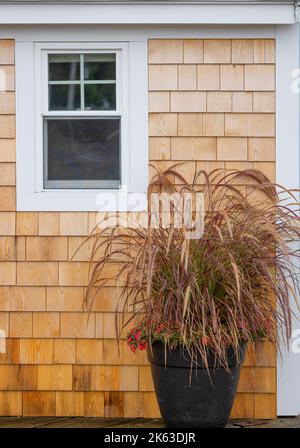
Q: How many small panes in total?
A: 4